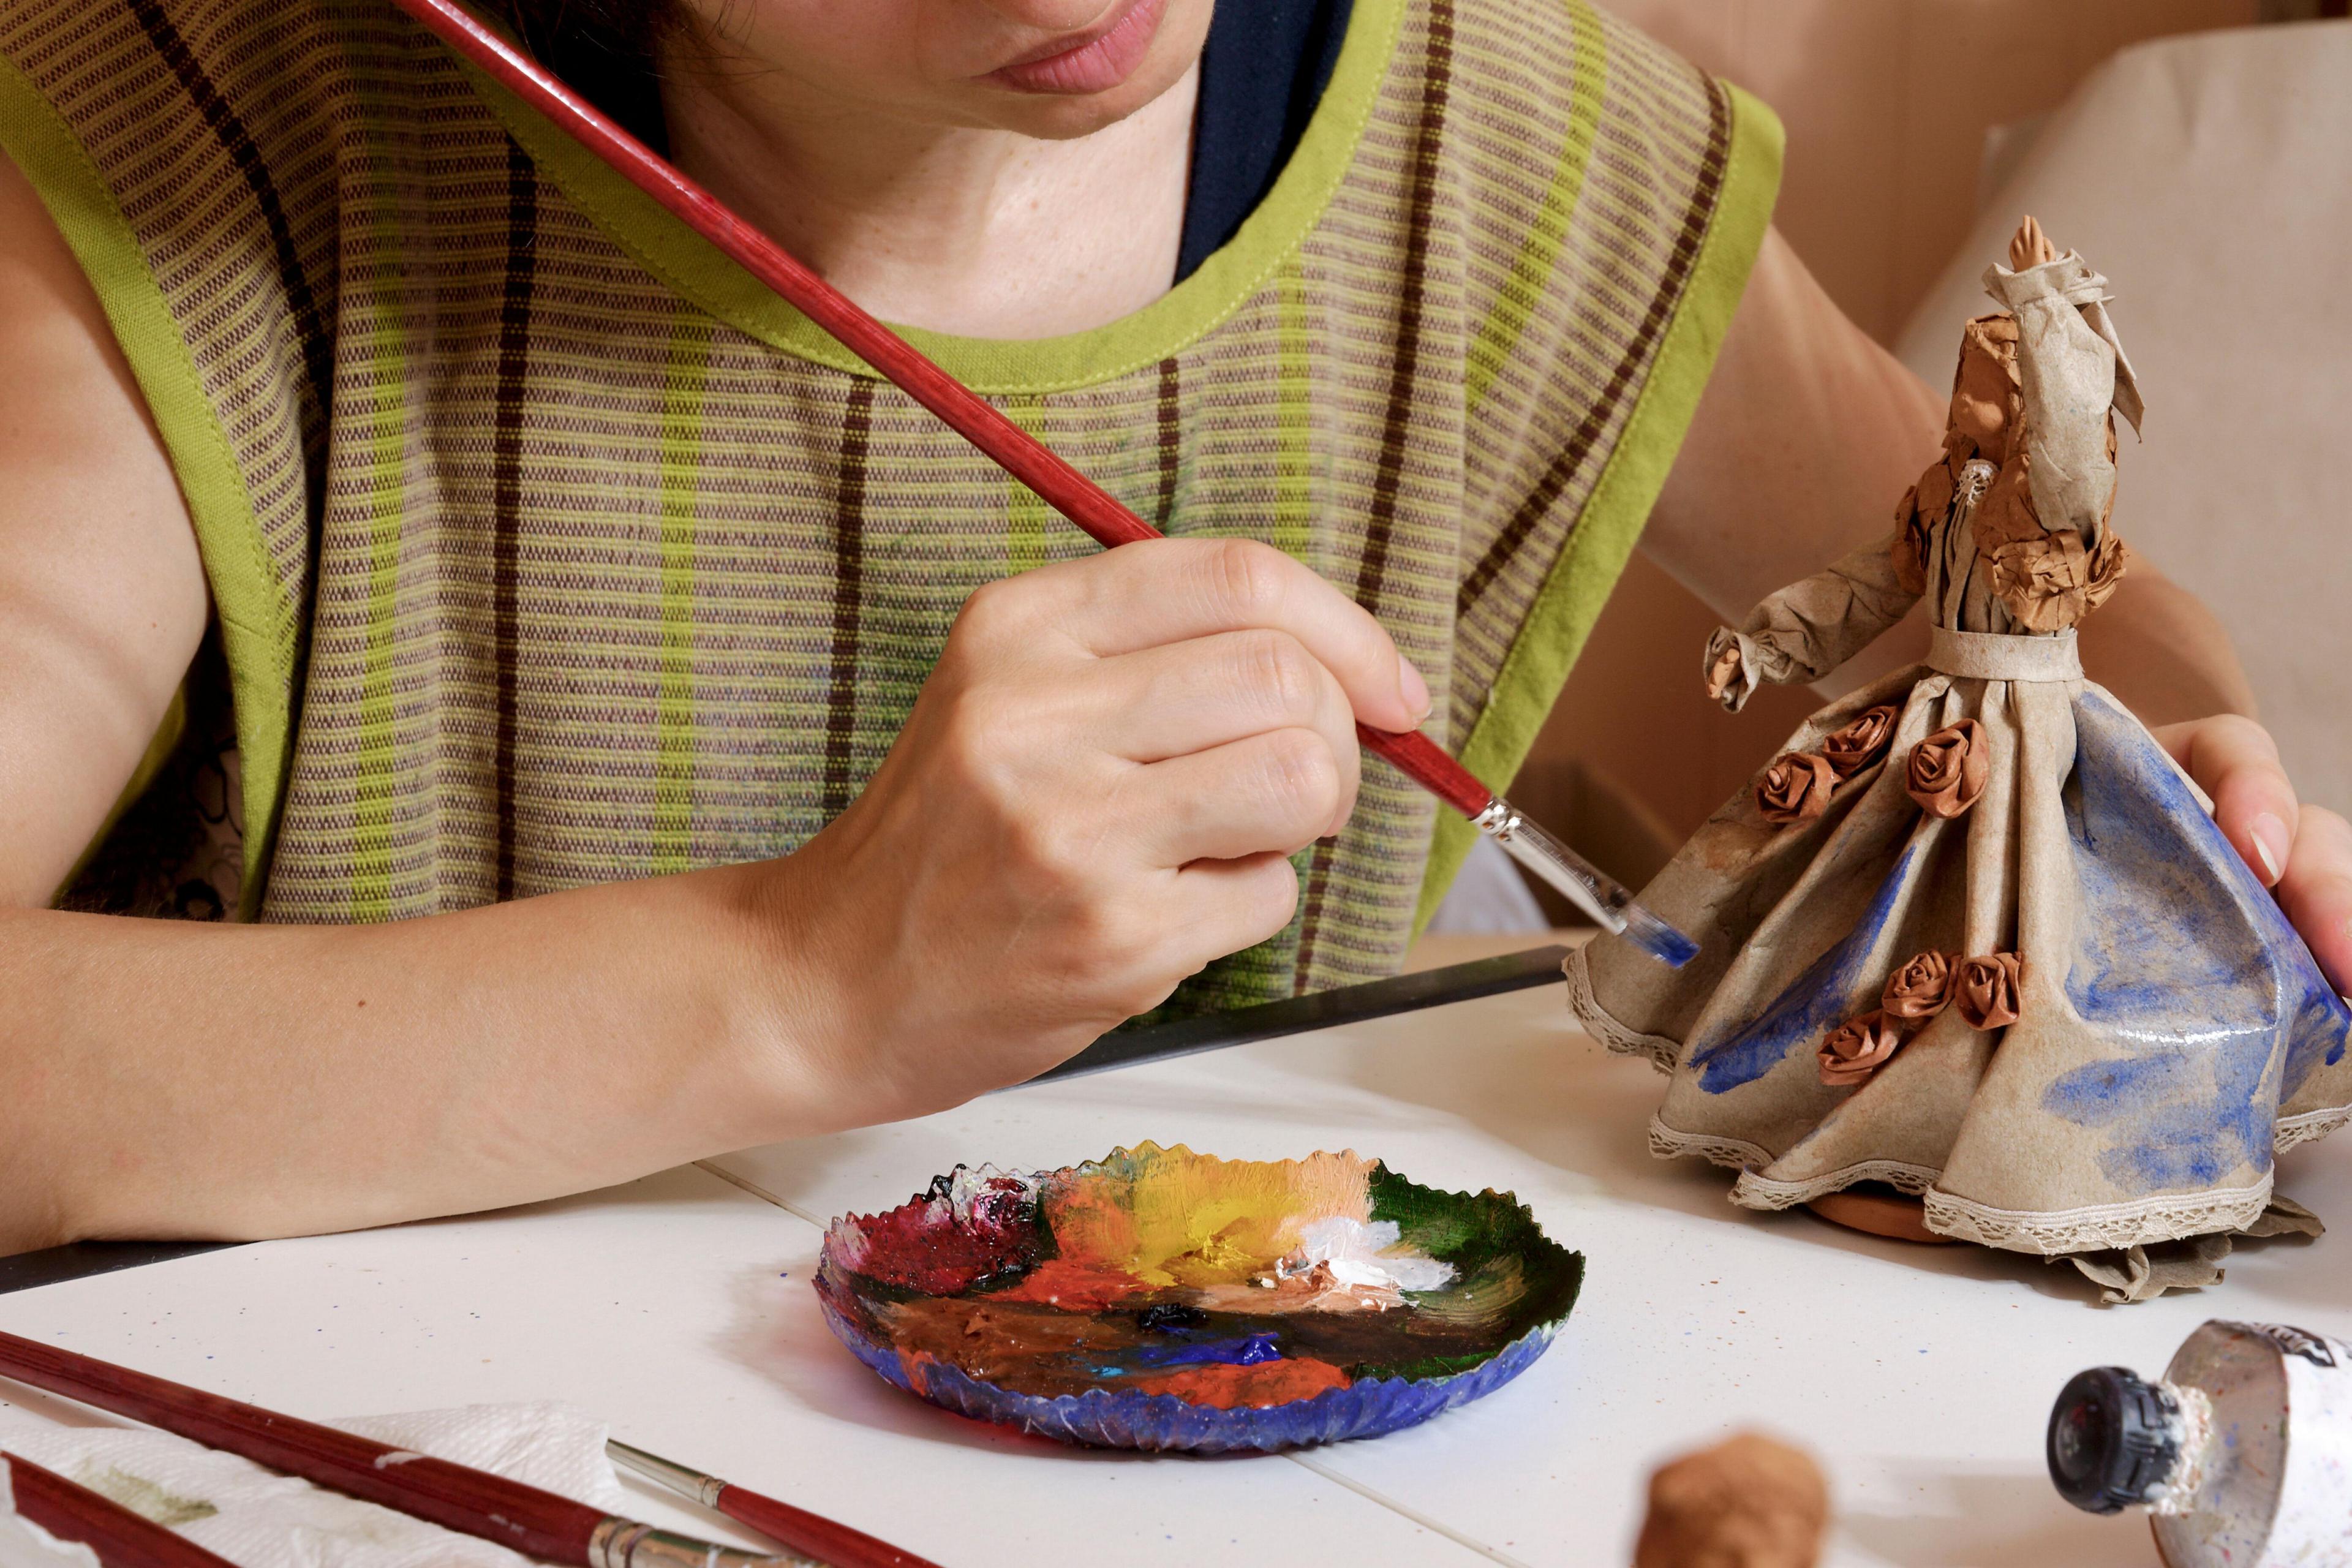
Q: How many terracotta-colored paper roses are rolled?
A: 6